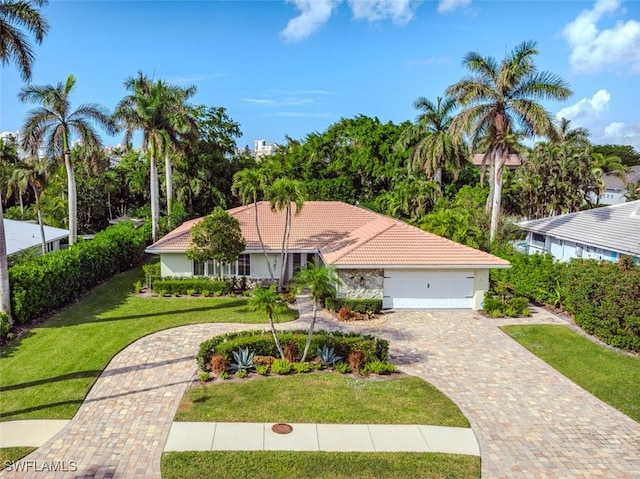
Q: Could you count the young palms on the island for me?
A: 2